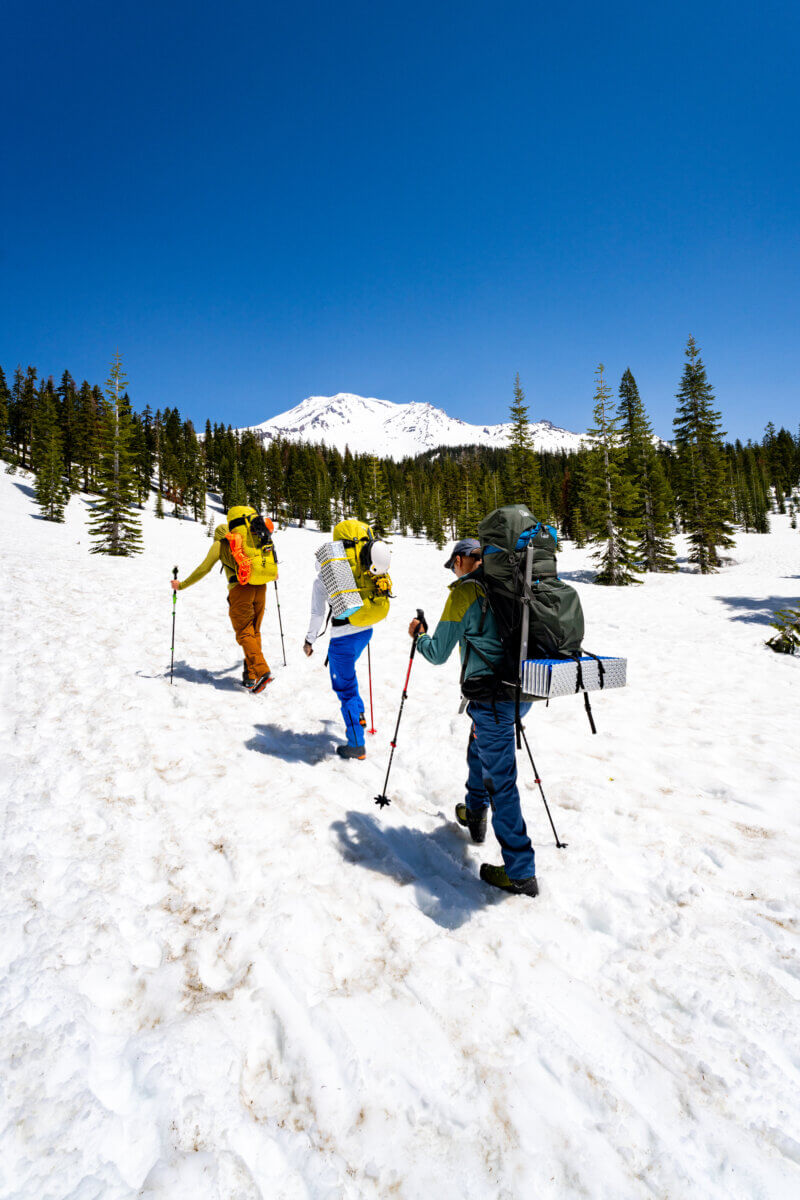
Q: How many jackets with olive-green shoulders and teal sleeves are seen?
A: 1